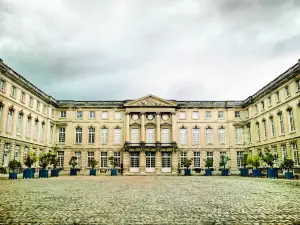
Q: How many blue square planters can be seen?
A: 14